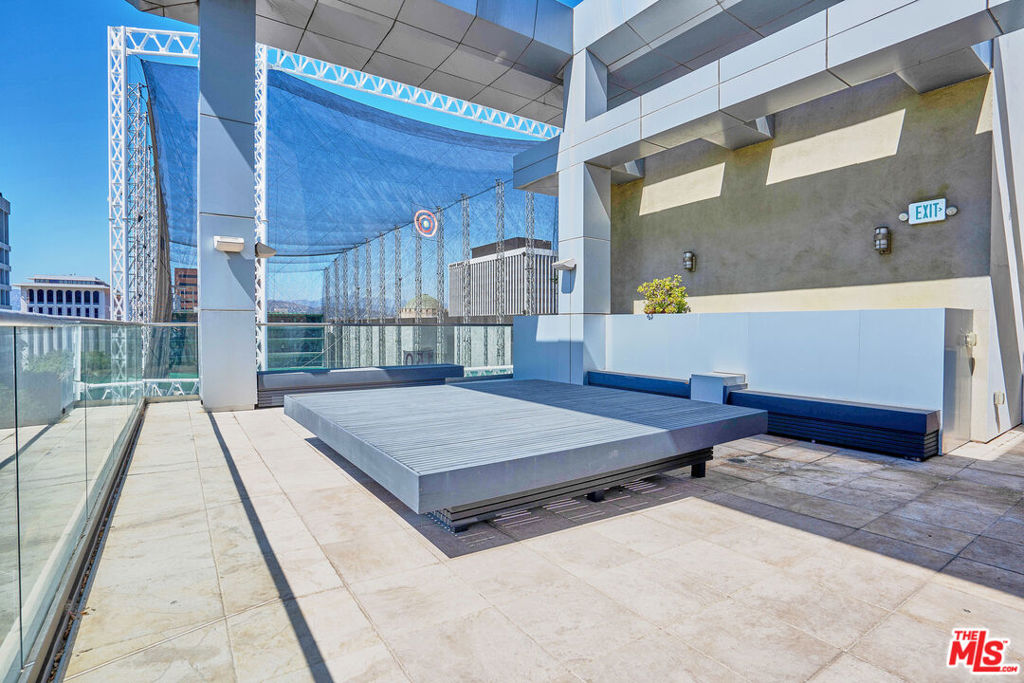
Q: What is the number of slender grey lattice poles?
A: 12